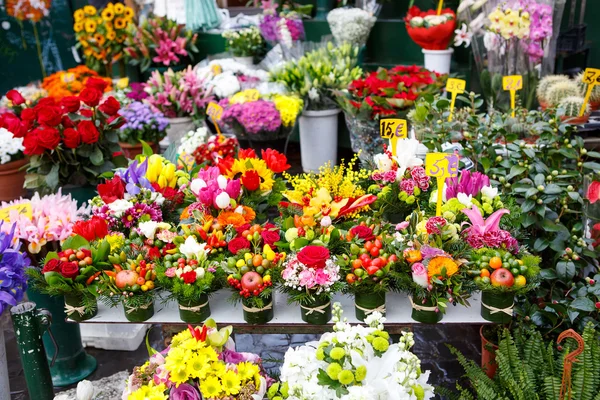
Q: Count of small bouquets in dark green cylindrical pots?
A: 8